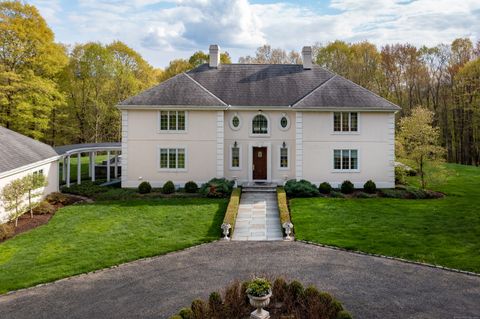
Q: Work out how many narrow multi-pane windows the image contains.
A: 2